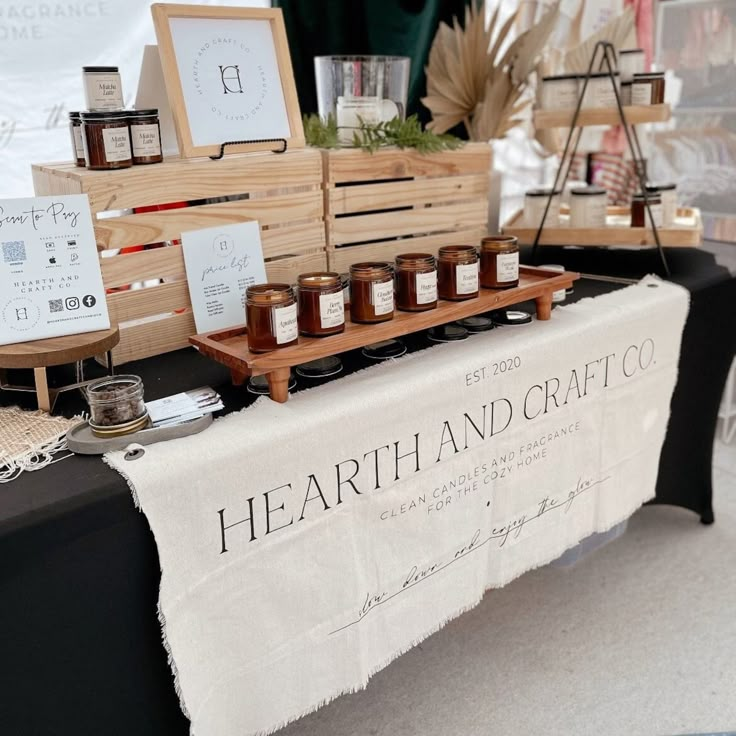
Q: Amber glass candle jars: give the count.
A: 11